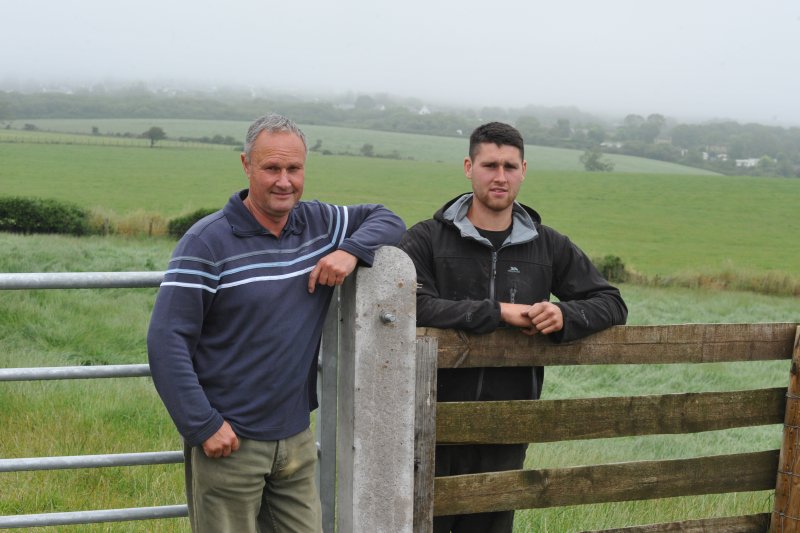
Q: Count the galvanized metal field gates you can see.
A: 1